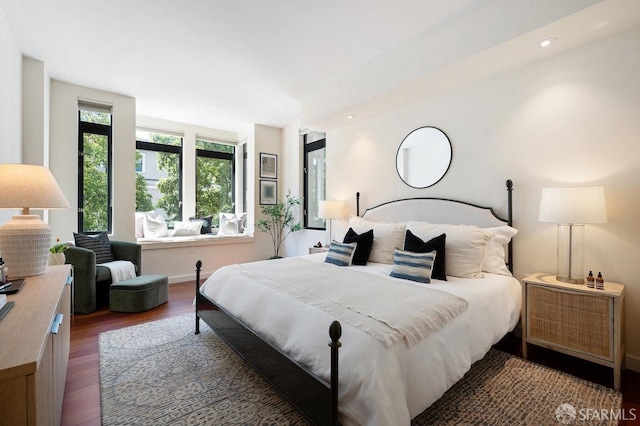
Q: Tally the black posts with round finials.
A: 4